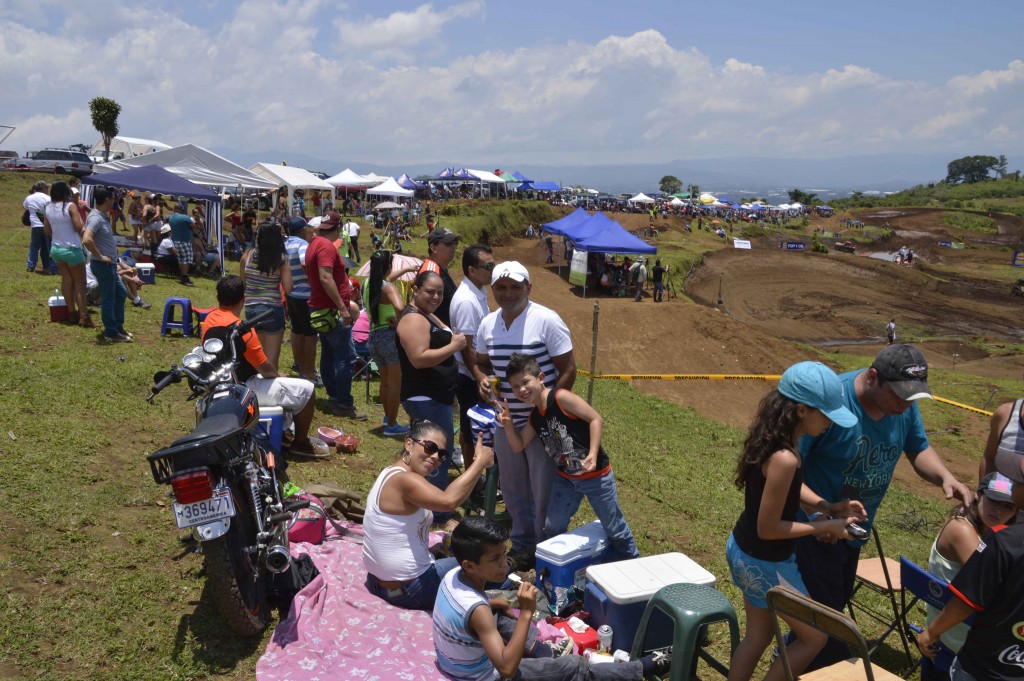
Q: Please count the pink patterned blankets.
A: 1